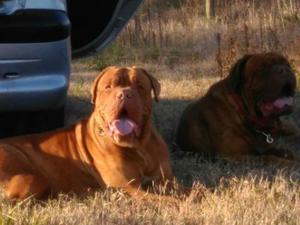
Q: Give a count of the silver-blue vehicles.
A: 1